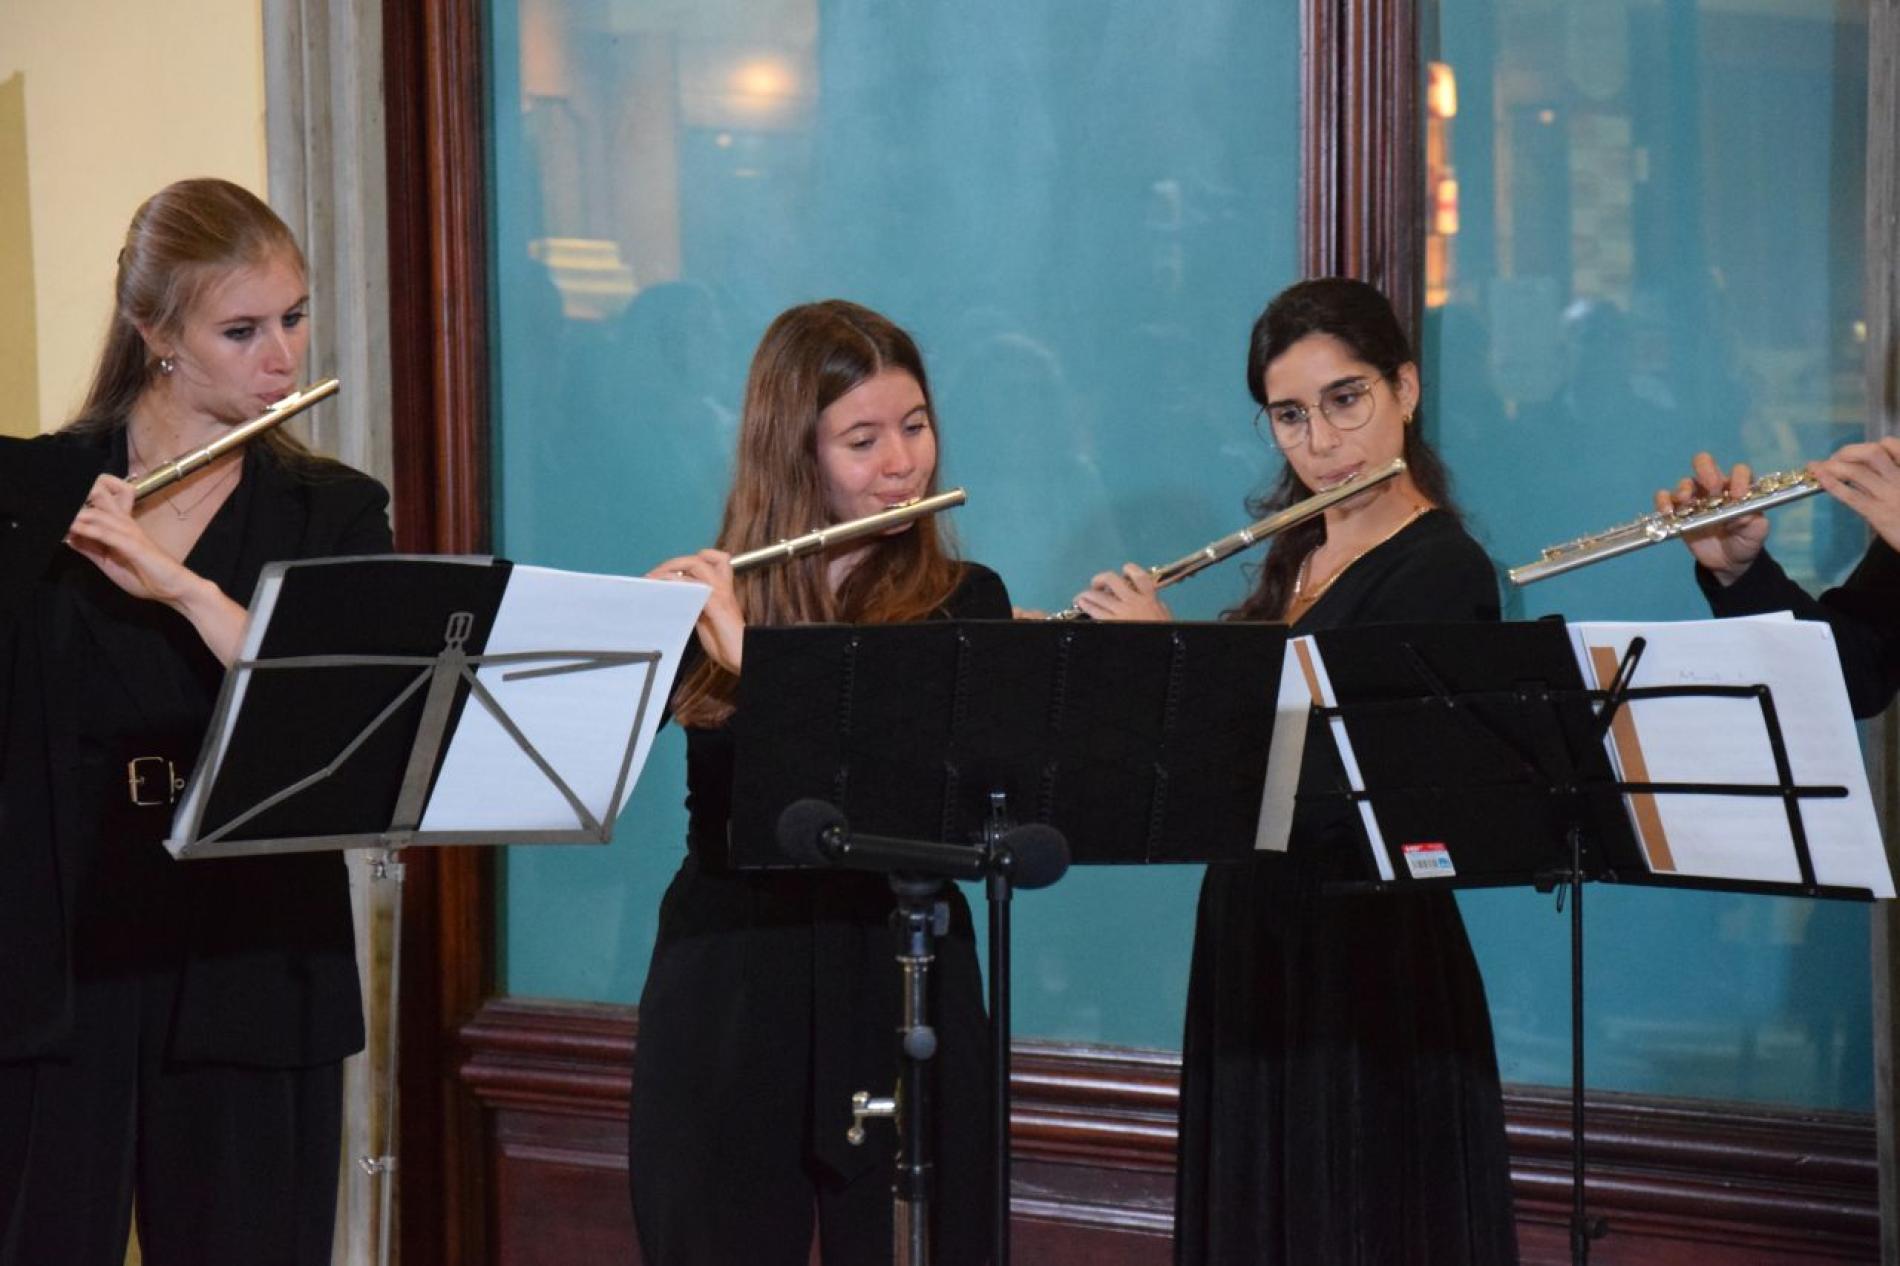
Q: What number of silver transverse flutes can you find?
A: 4